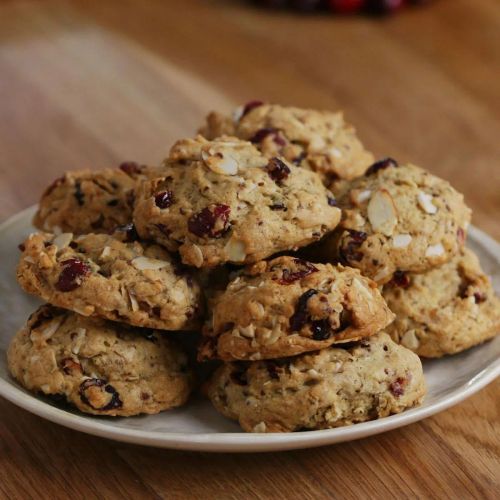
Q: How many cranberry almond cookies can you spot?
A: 9